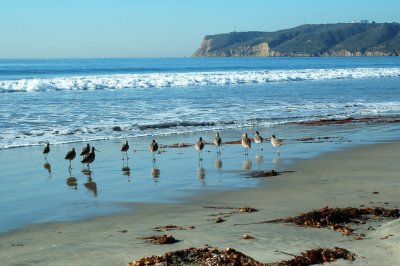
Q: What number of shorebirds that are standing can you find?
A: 11